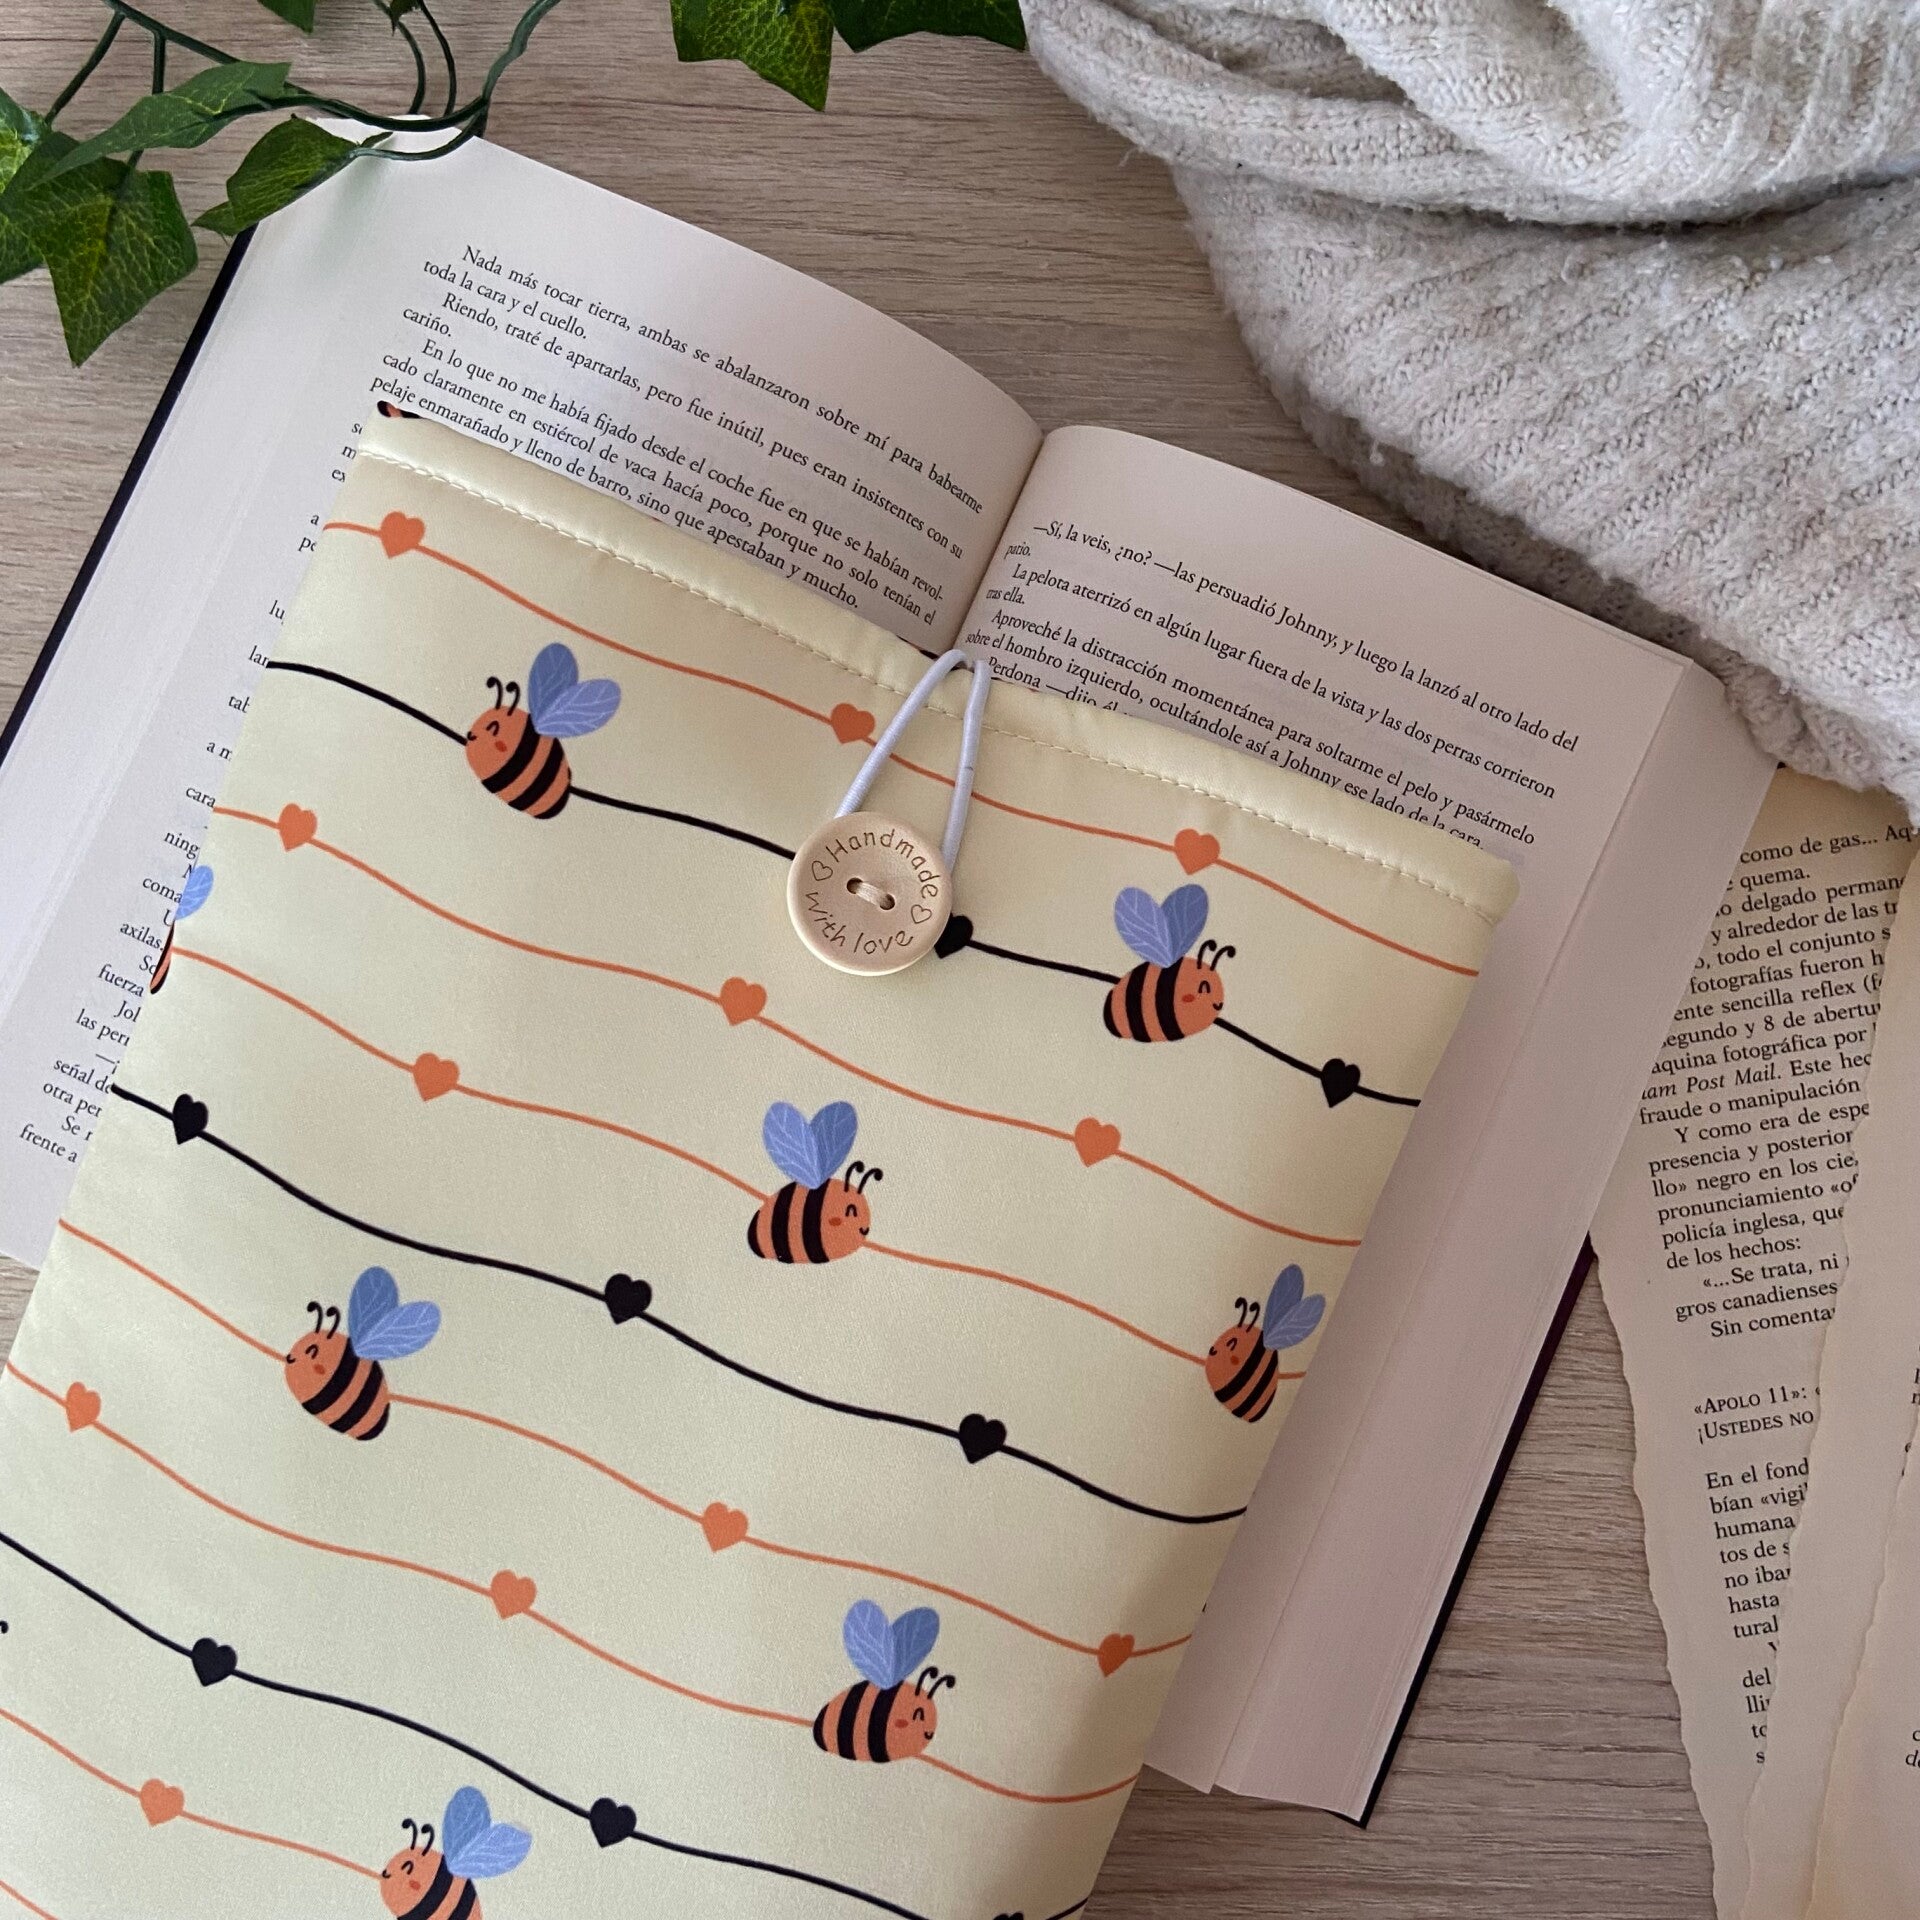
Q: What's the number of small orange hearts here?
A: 12